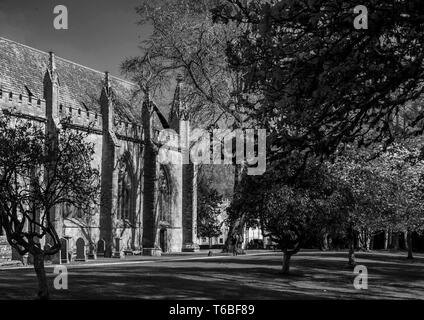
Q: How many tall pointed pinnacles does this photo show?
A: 4